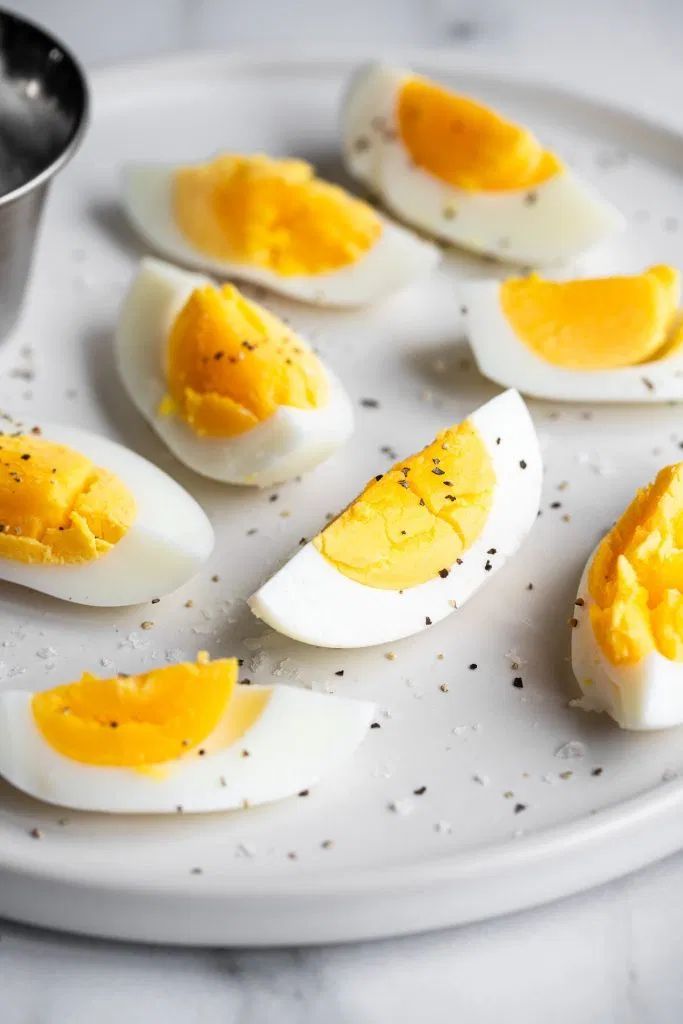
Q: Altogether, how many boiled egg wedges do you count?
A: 8